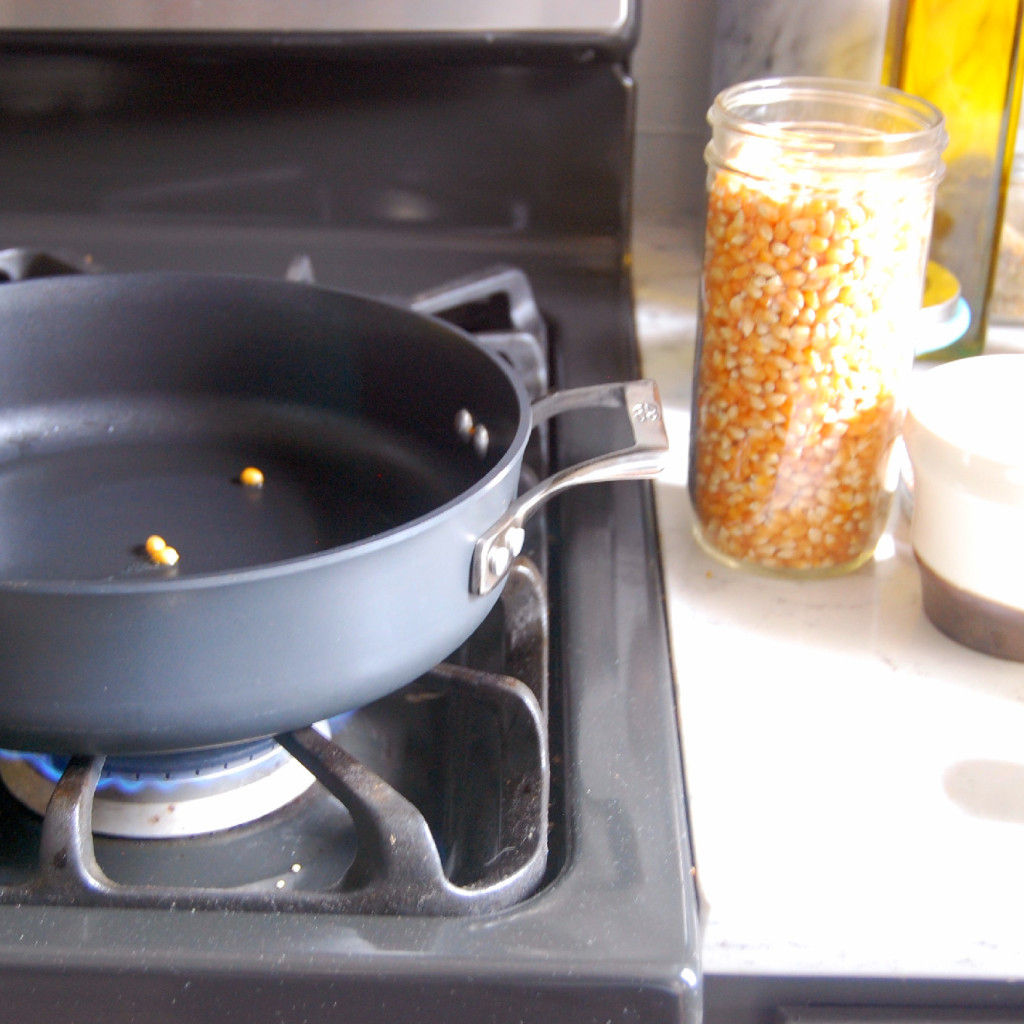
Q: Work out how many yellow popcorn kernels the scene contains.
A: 3